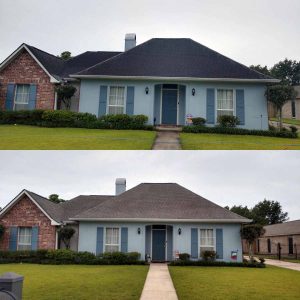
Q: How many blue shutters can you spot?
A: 12